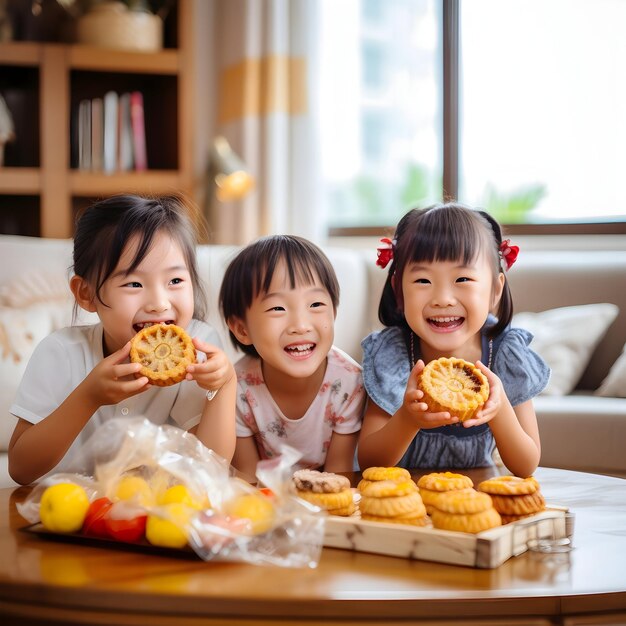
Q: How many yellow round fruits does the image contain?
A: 5